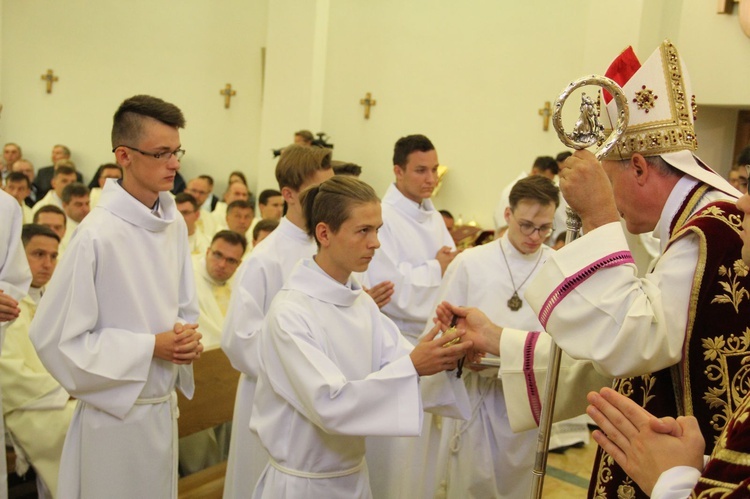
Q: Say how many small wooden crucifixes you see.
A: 4